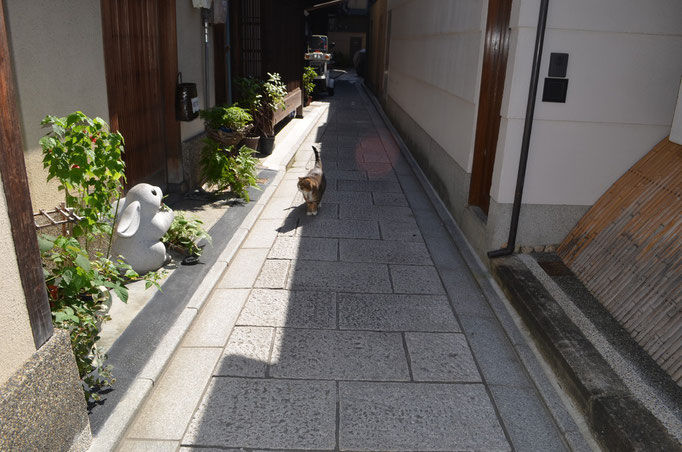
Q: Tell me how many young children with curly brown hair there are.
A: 0